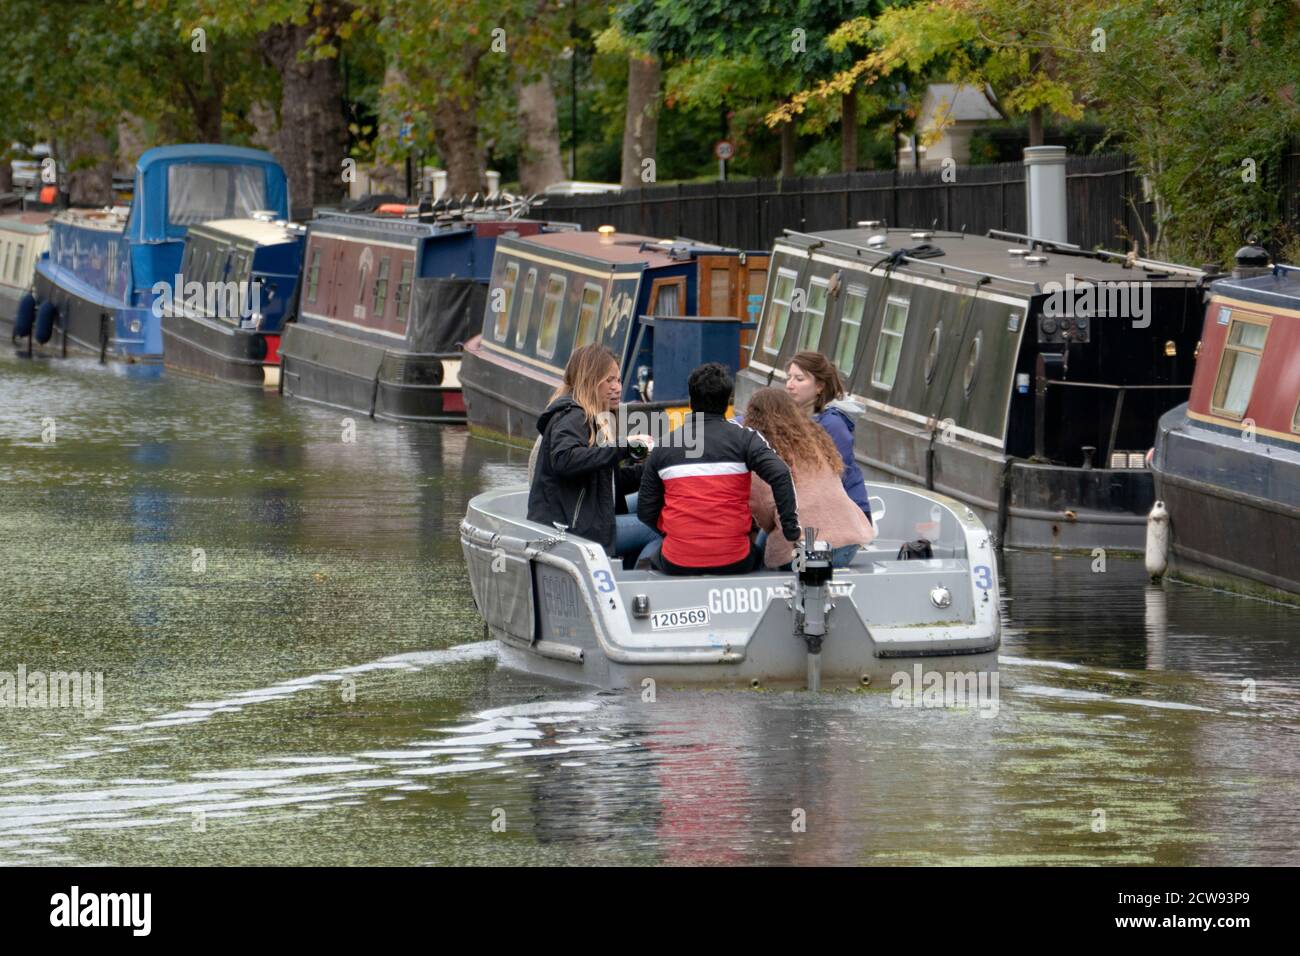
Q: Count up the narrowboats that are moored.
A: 7